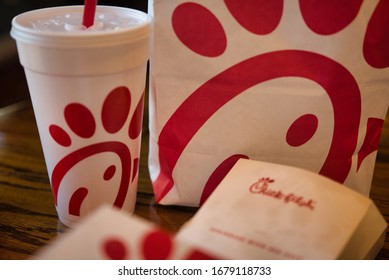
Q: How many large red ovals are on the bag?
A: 4